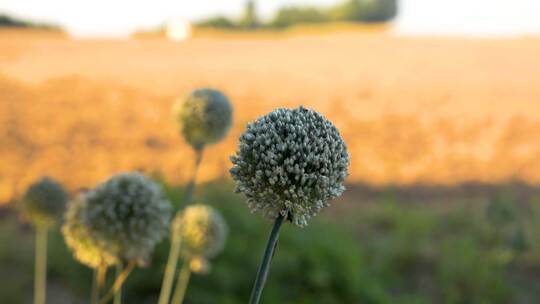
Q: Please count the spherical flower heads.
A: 6